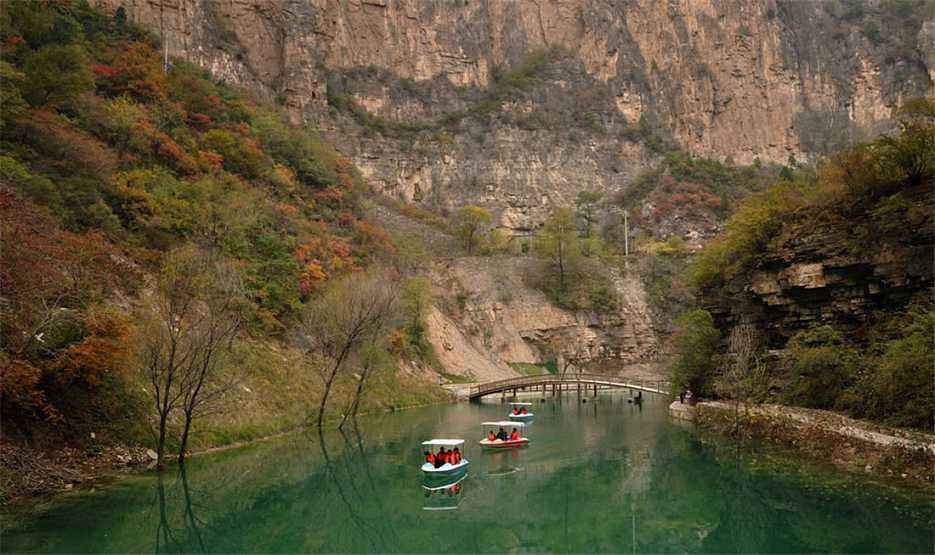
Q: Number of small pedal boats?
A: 3